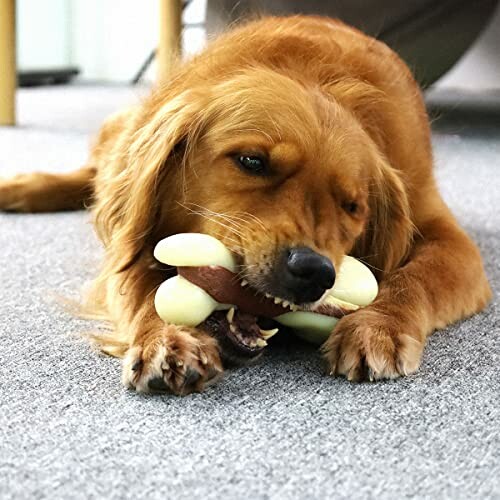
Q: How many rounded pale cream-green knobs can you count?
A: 4